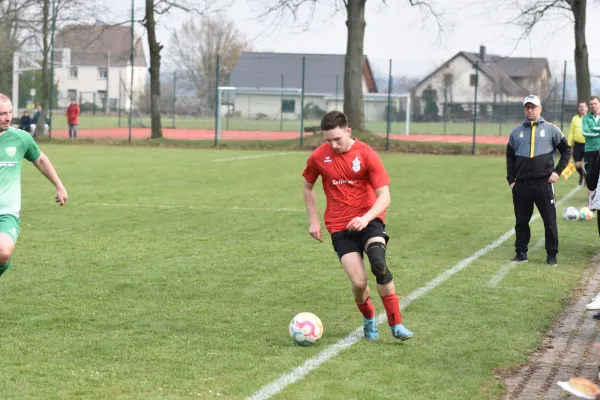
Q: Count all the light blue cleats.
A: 2